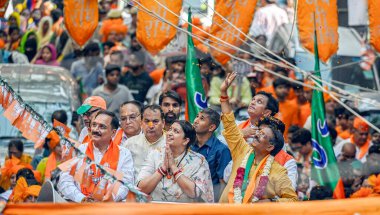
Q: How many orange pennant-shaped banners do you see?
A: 5